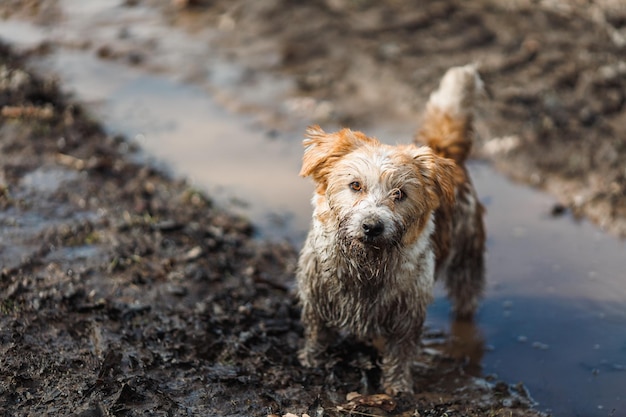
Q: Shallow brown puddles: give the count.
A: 1